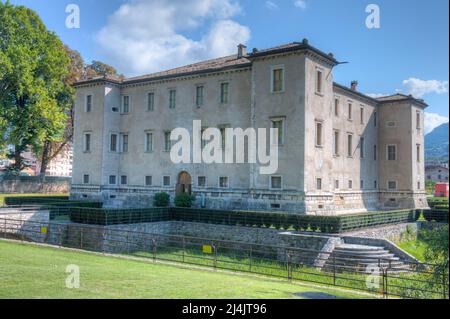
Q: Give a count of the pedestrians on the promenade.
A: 0